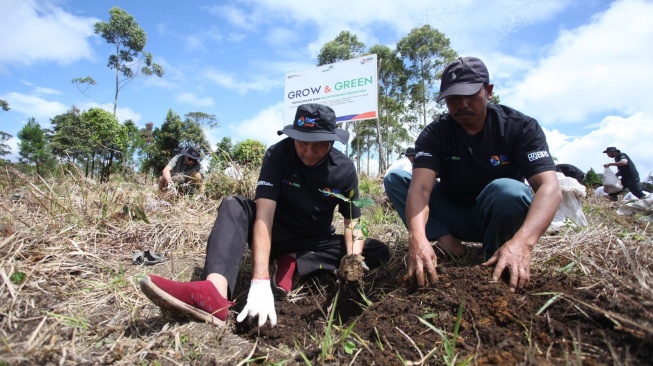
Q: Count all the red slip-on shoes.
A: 2